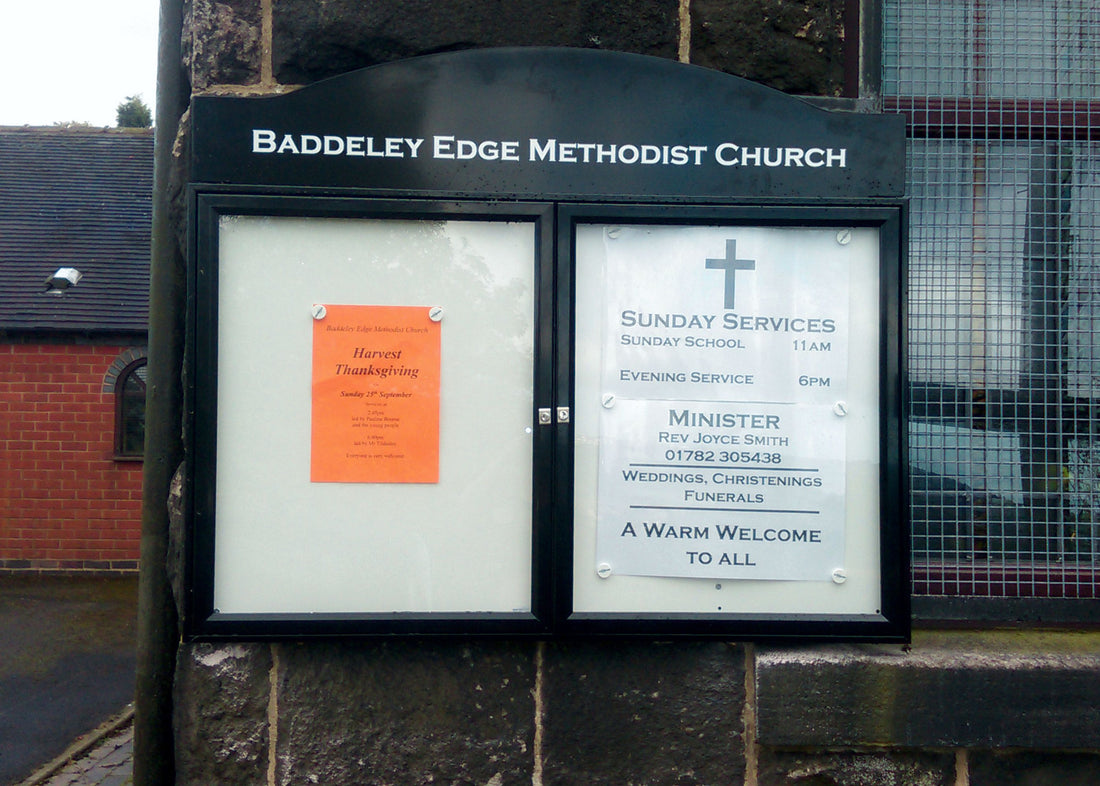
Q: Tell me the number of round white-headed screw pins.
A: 8